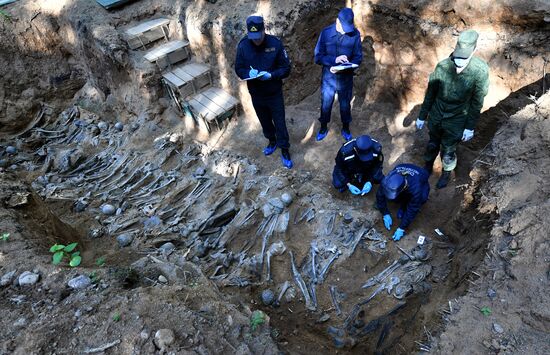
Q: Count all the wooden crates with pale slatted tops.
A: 4